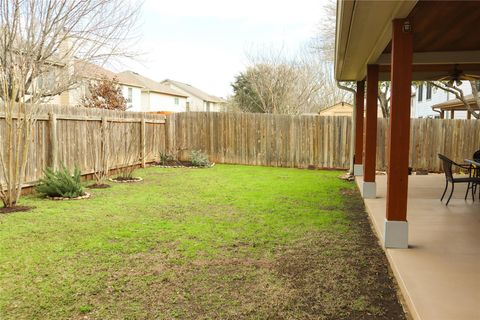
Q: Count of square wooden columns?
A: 3